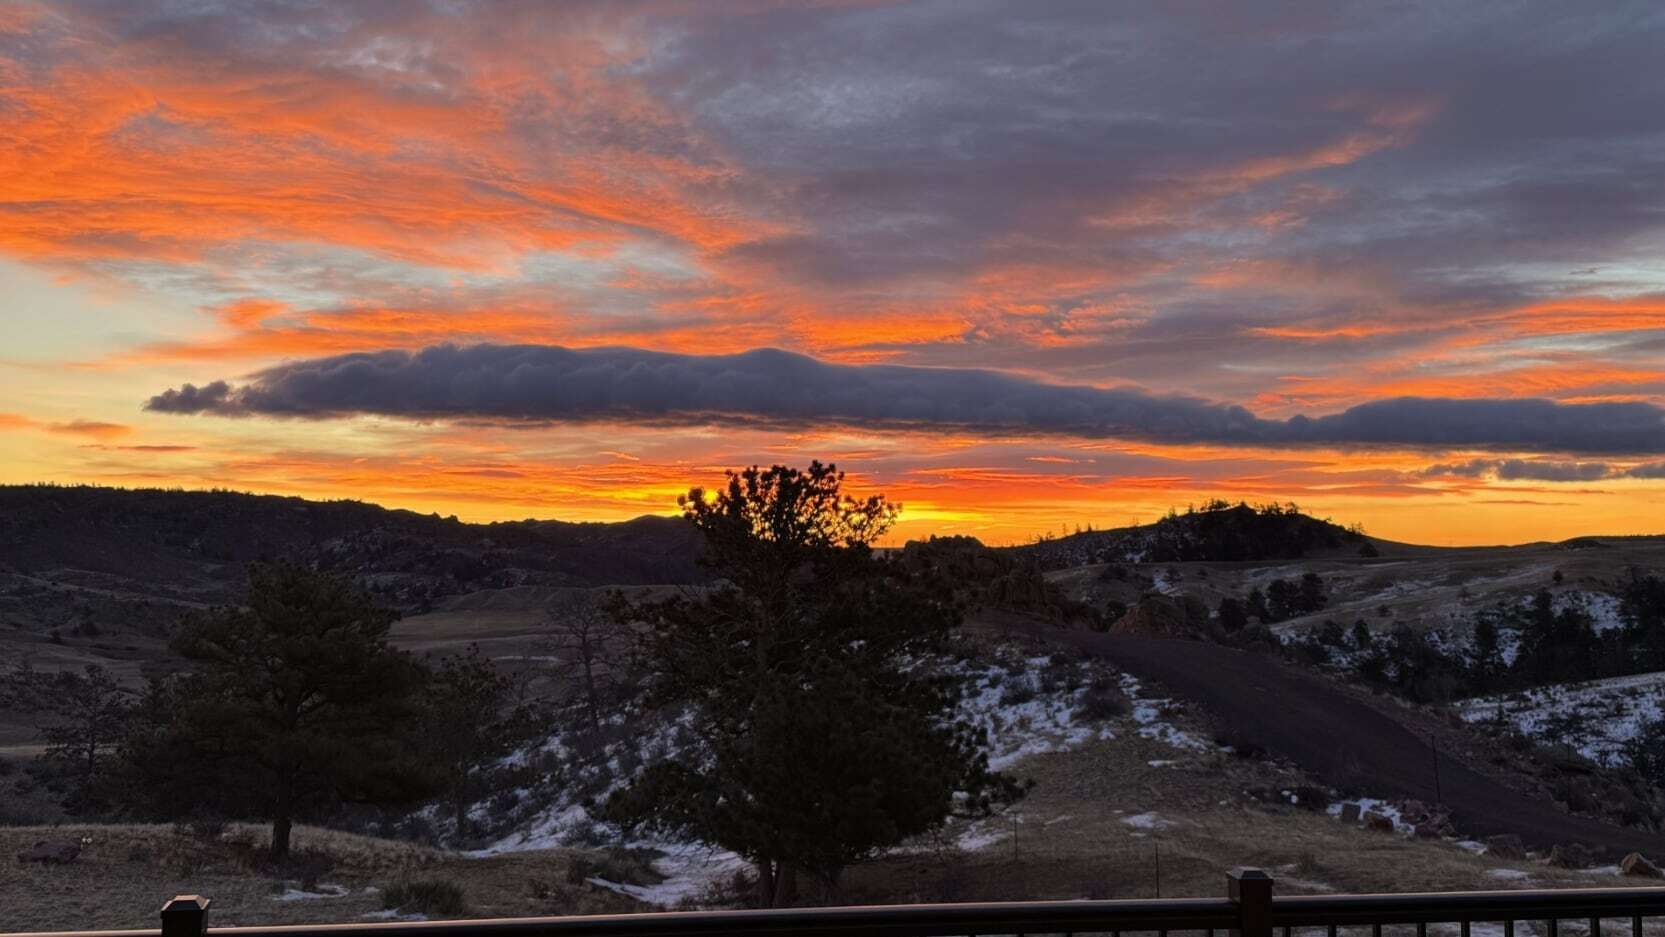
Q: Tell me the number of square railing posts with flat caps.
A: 2